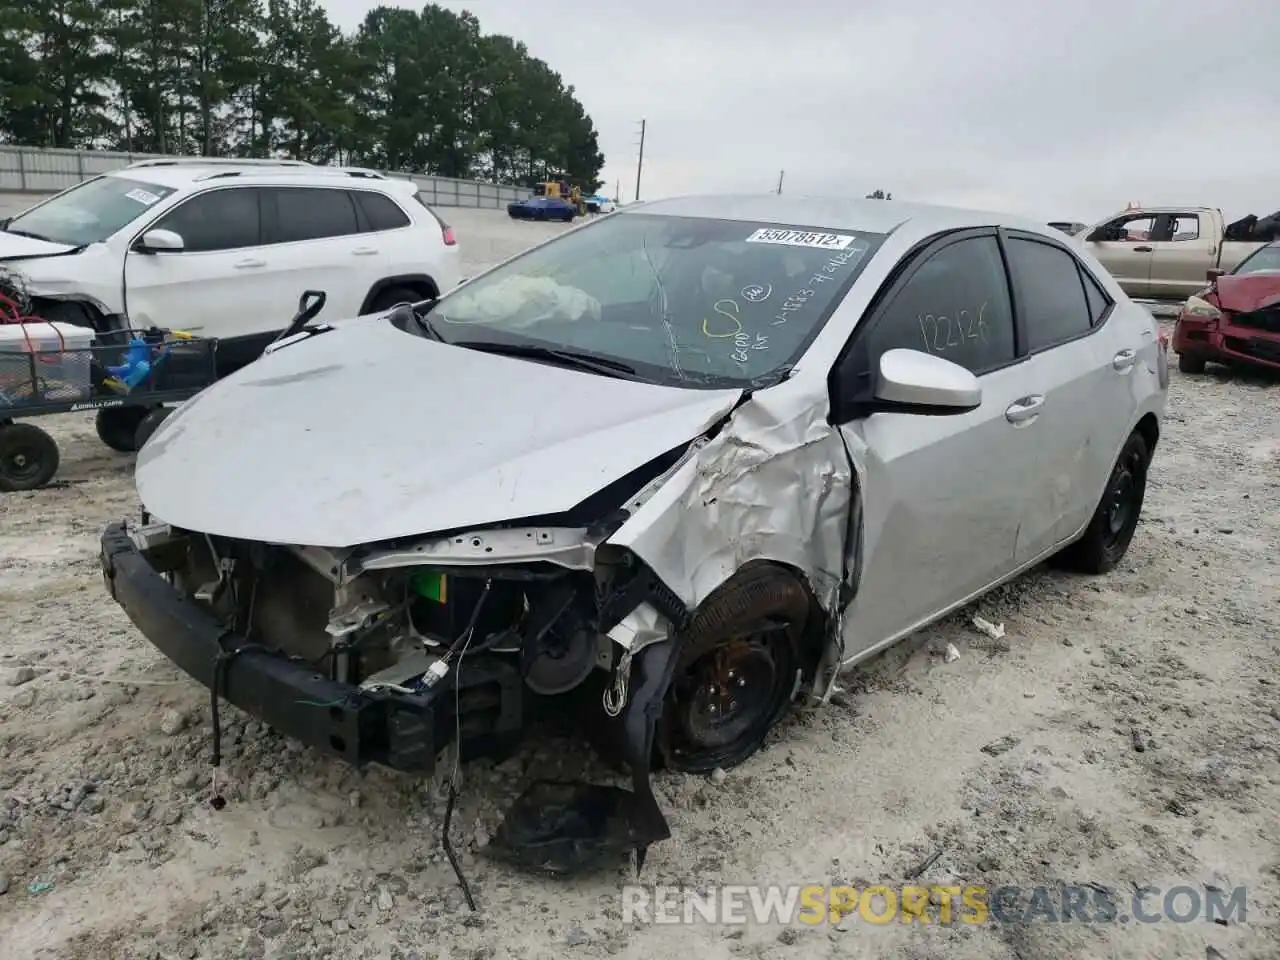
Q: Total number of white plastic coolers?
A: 1